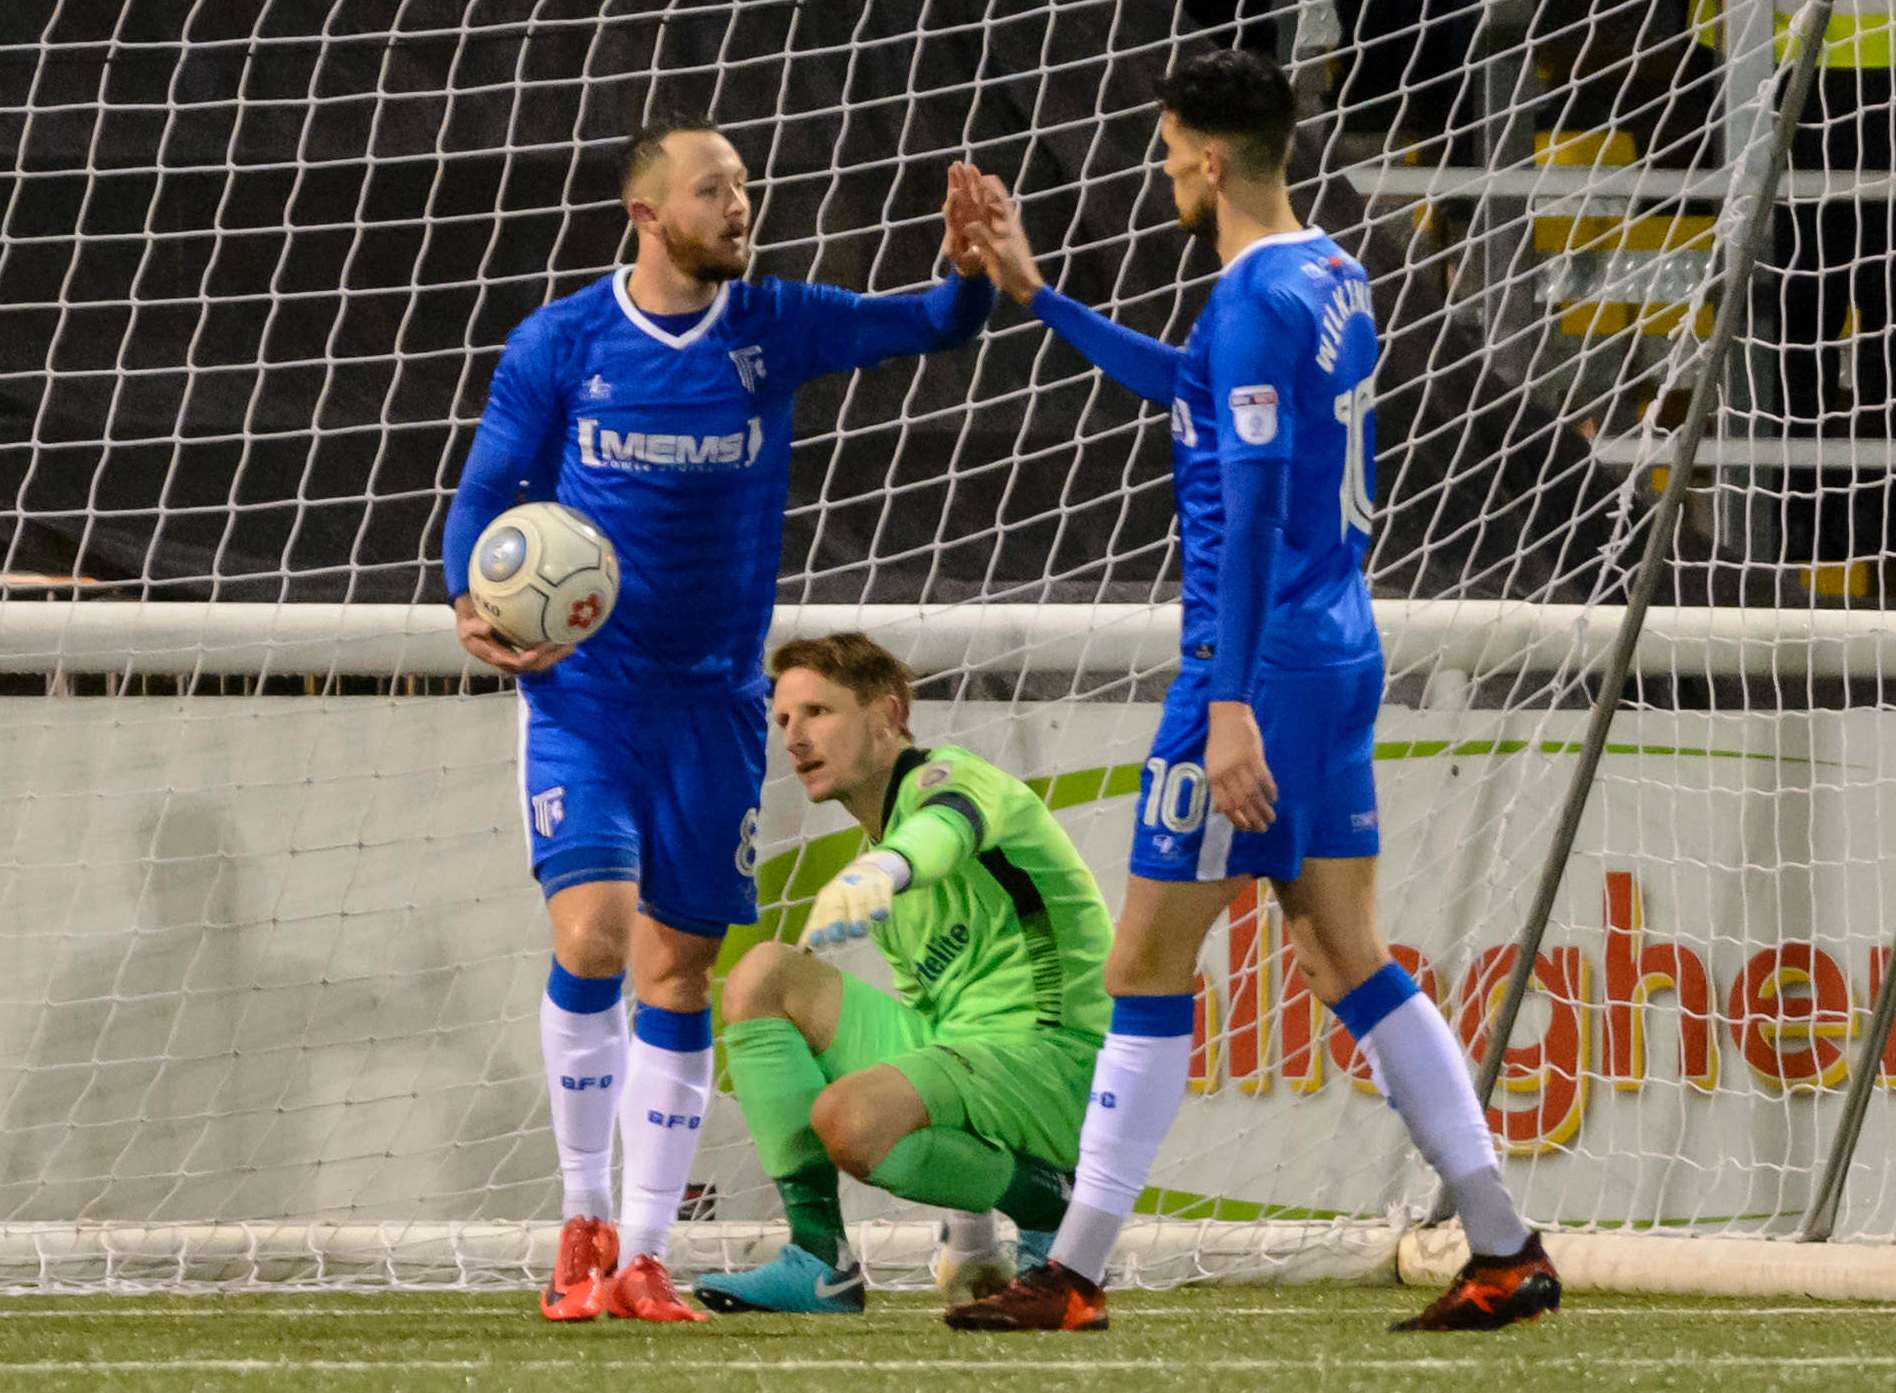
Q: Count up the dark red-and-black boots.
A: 2